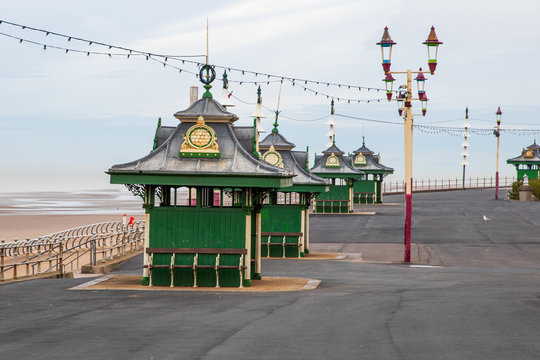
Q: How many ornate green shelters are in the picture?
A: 5